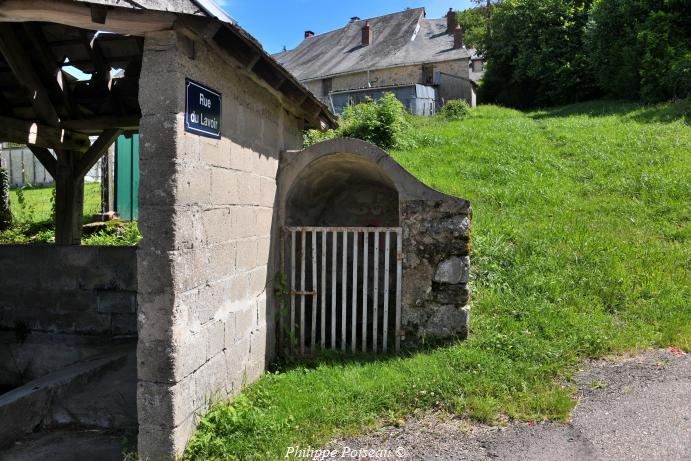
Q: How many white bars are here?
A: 11